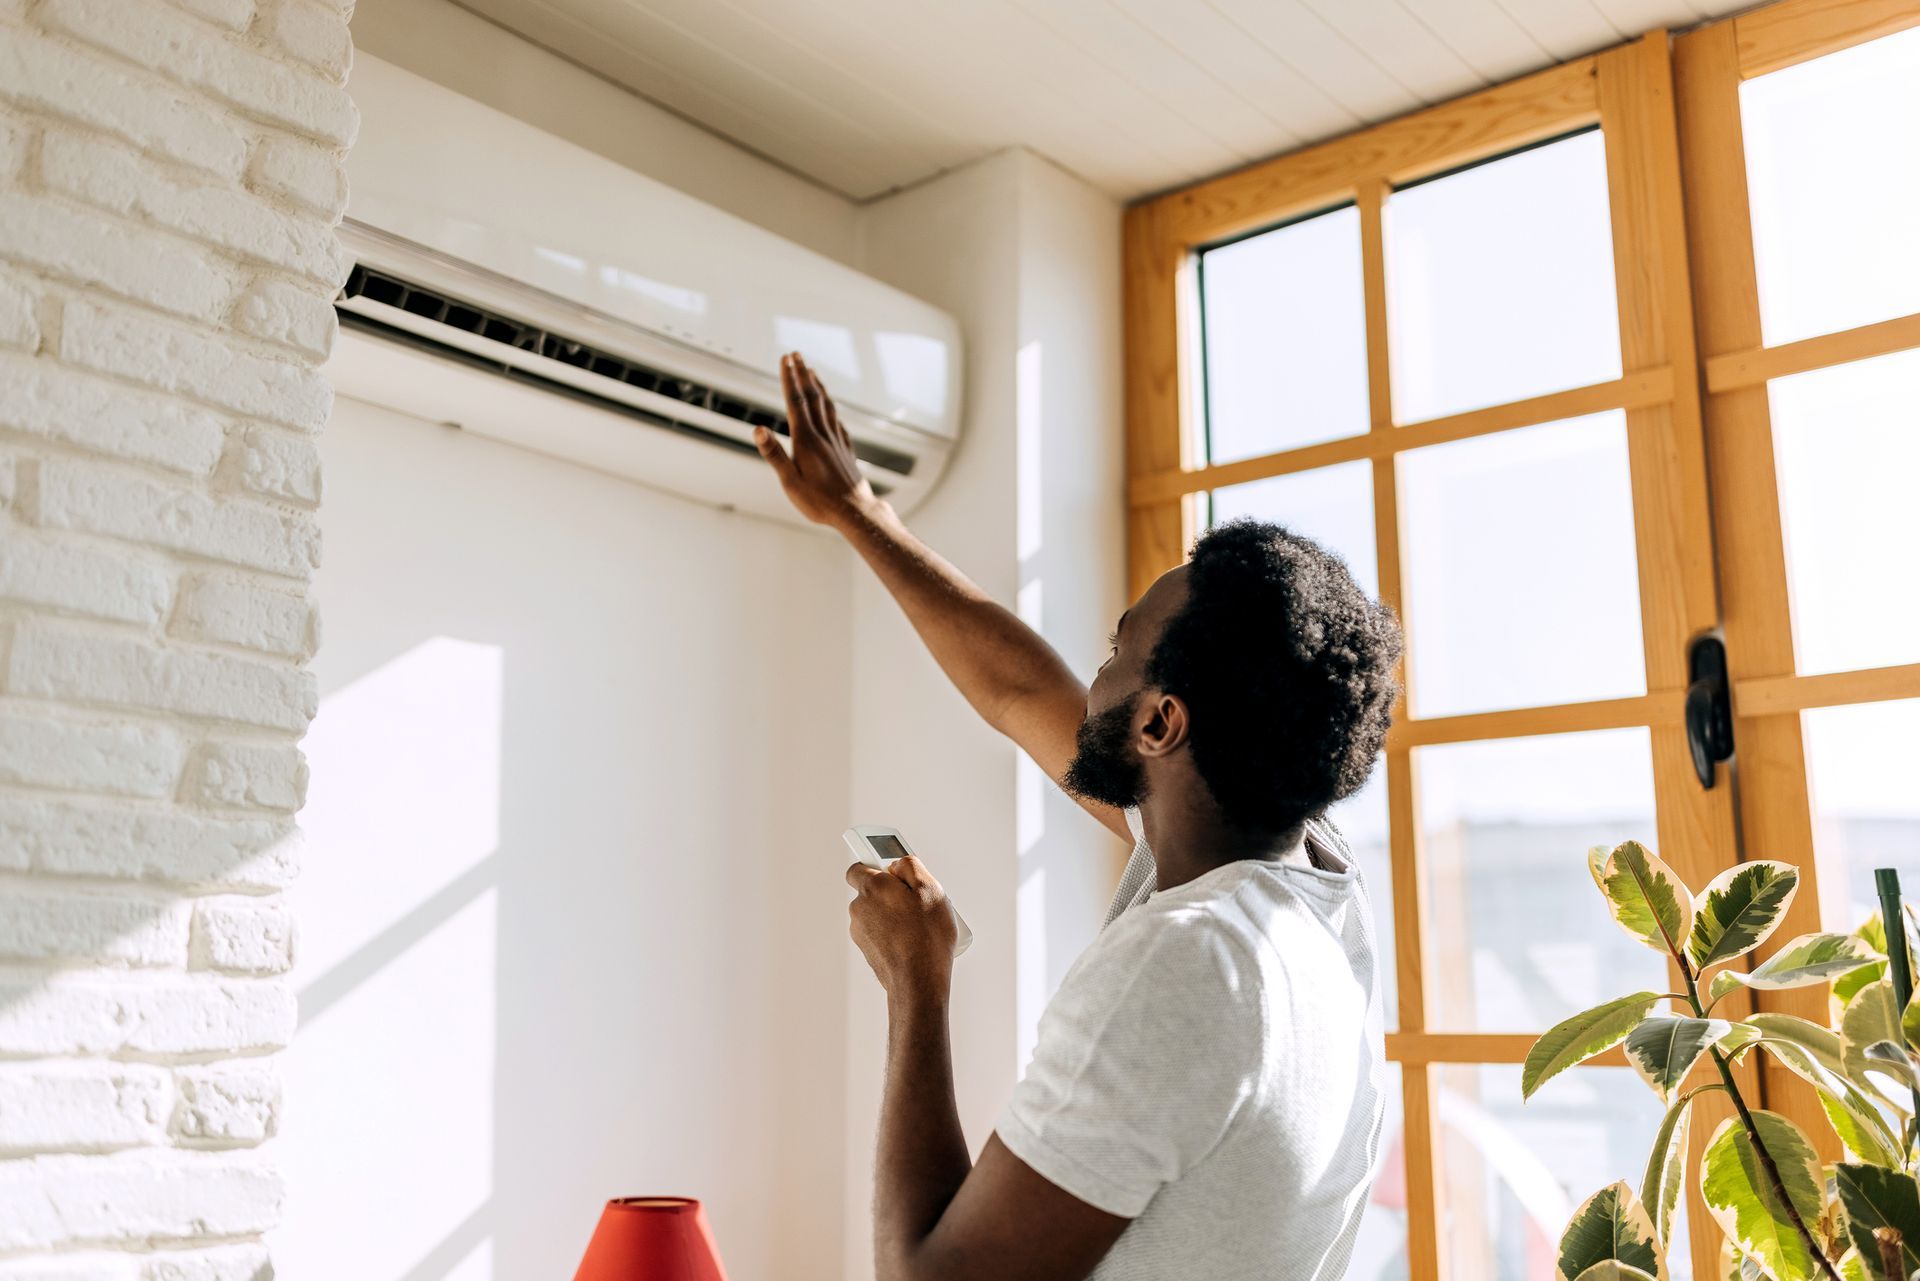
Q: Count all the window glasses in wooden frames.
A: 11